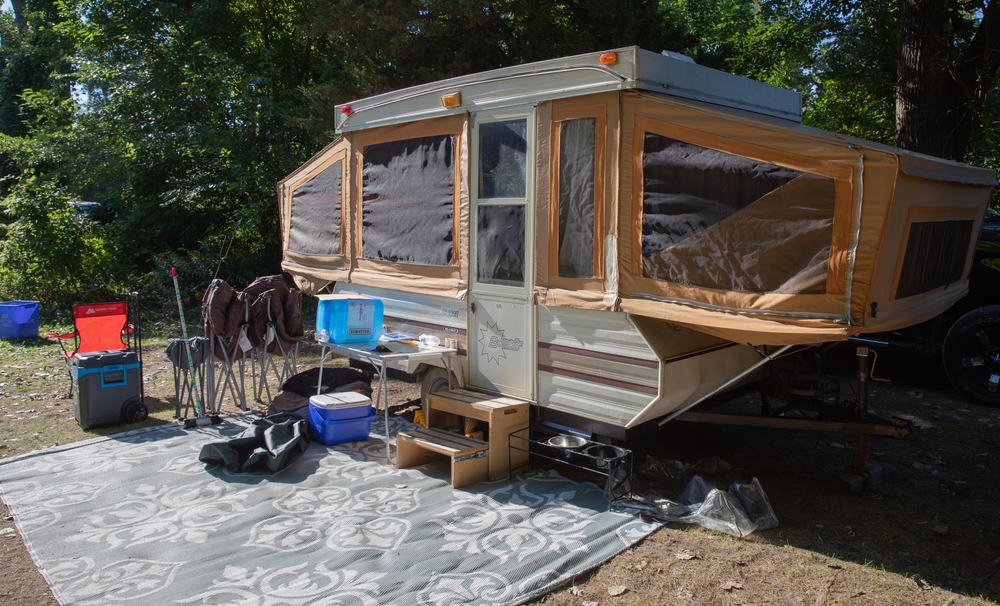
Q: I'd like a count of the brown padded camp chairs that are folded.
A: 2